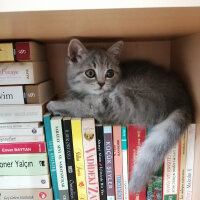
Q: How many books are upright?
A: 14